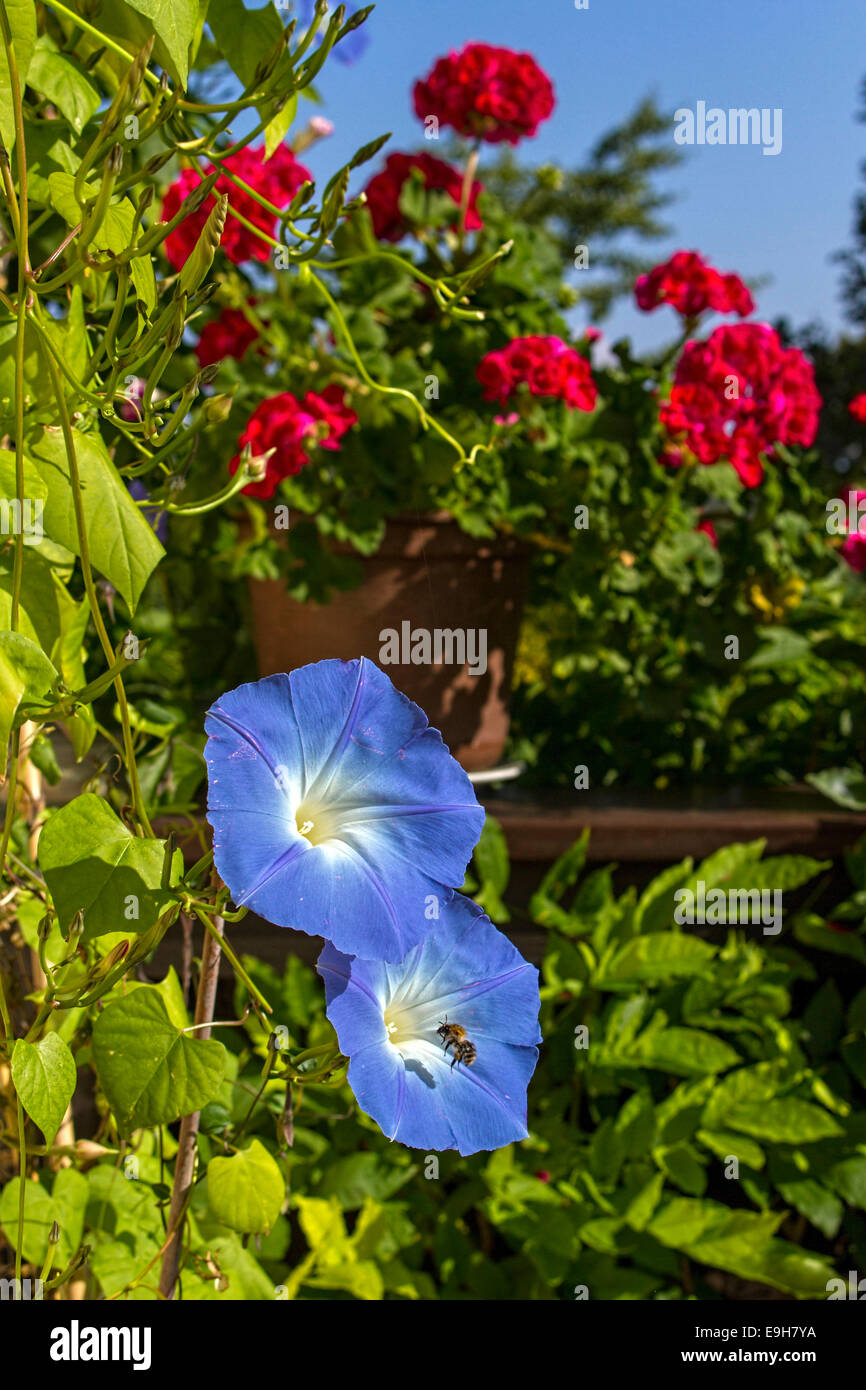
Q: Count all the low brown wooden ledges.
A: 1